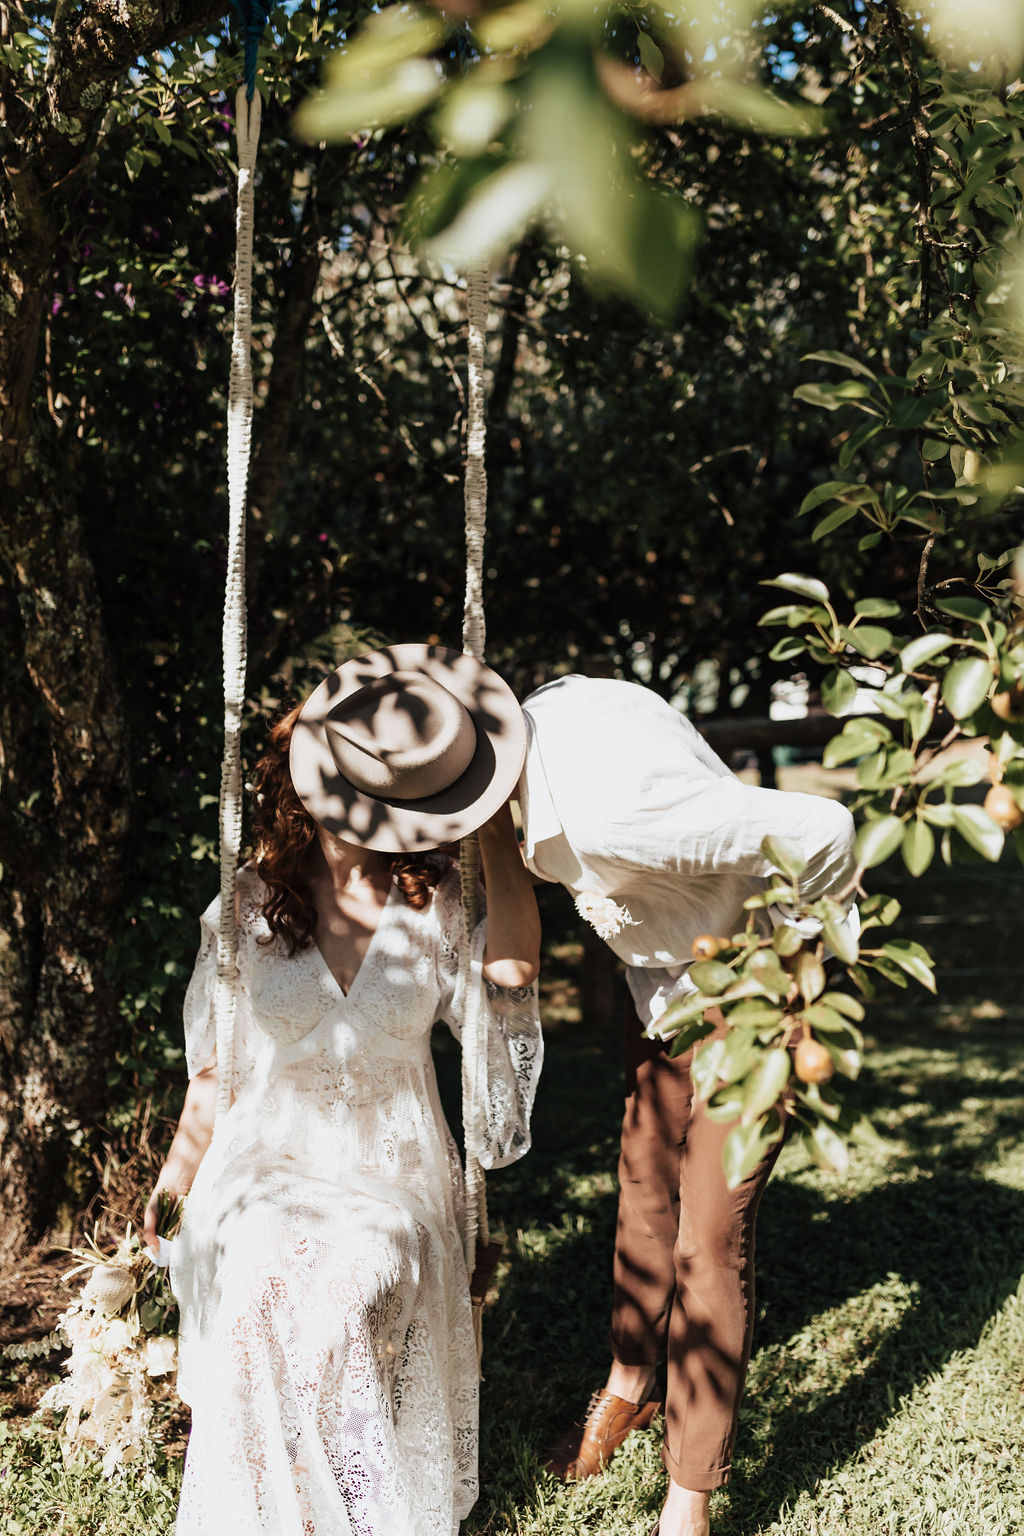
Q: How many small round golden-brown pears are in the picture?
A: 4